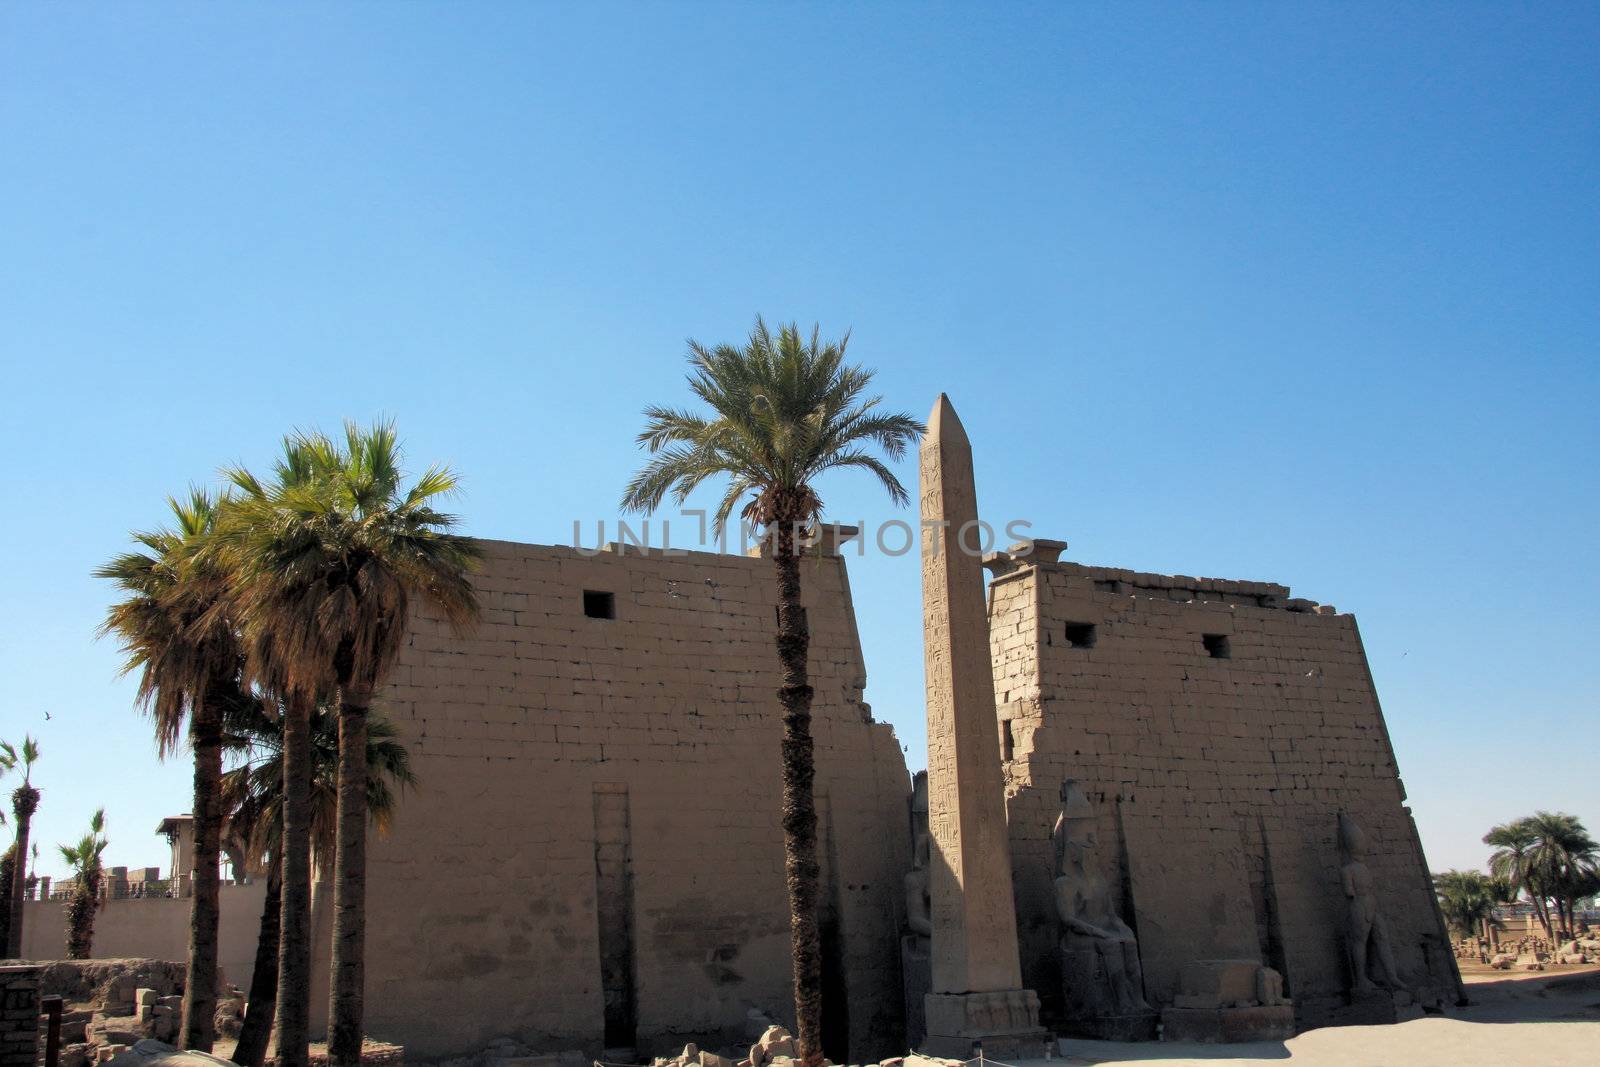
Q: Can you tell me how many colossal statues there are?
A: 3